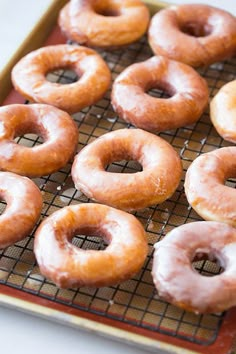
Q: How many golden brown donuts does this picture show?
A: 11